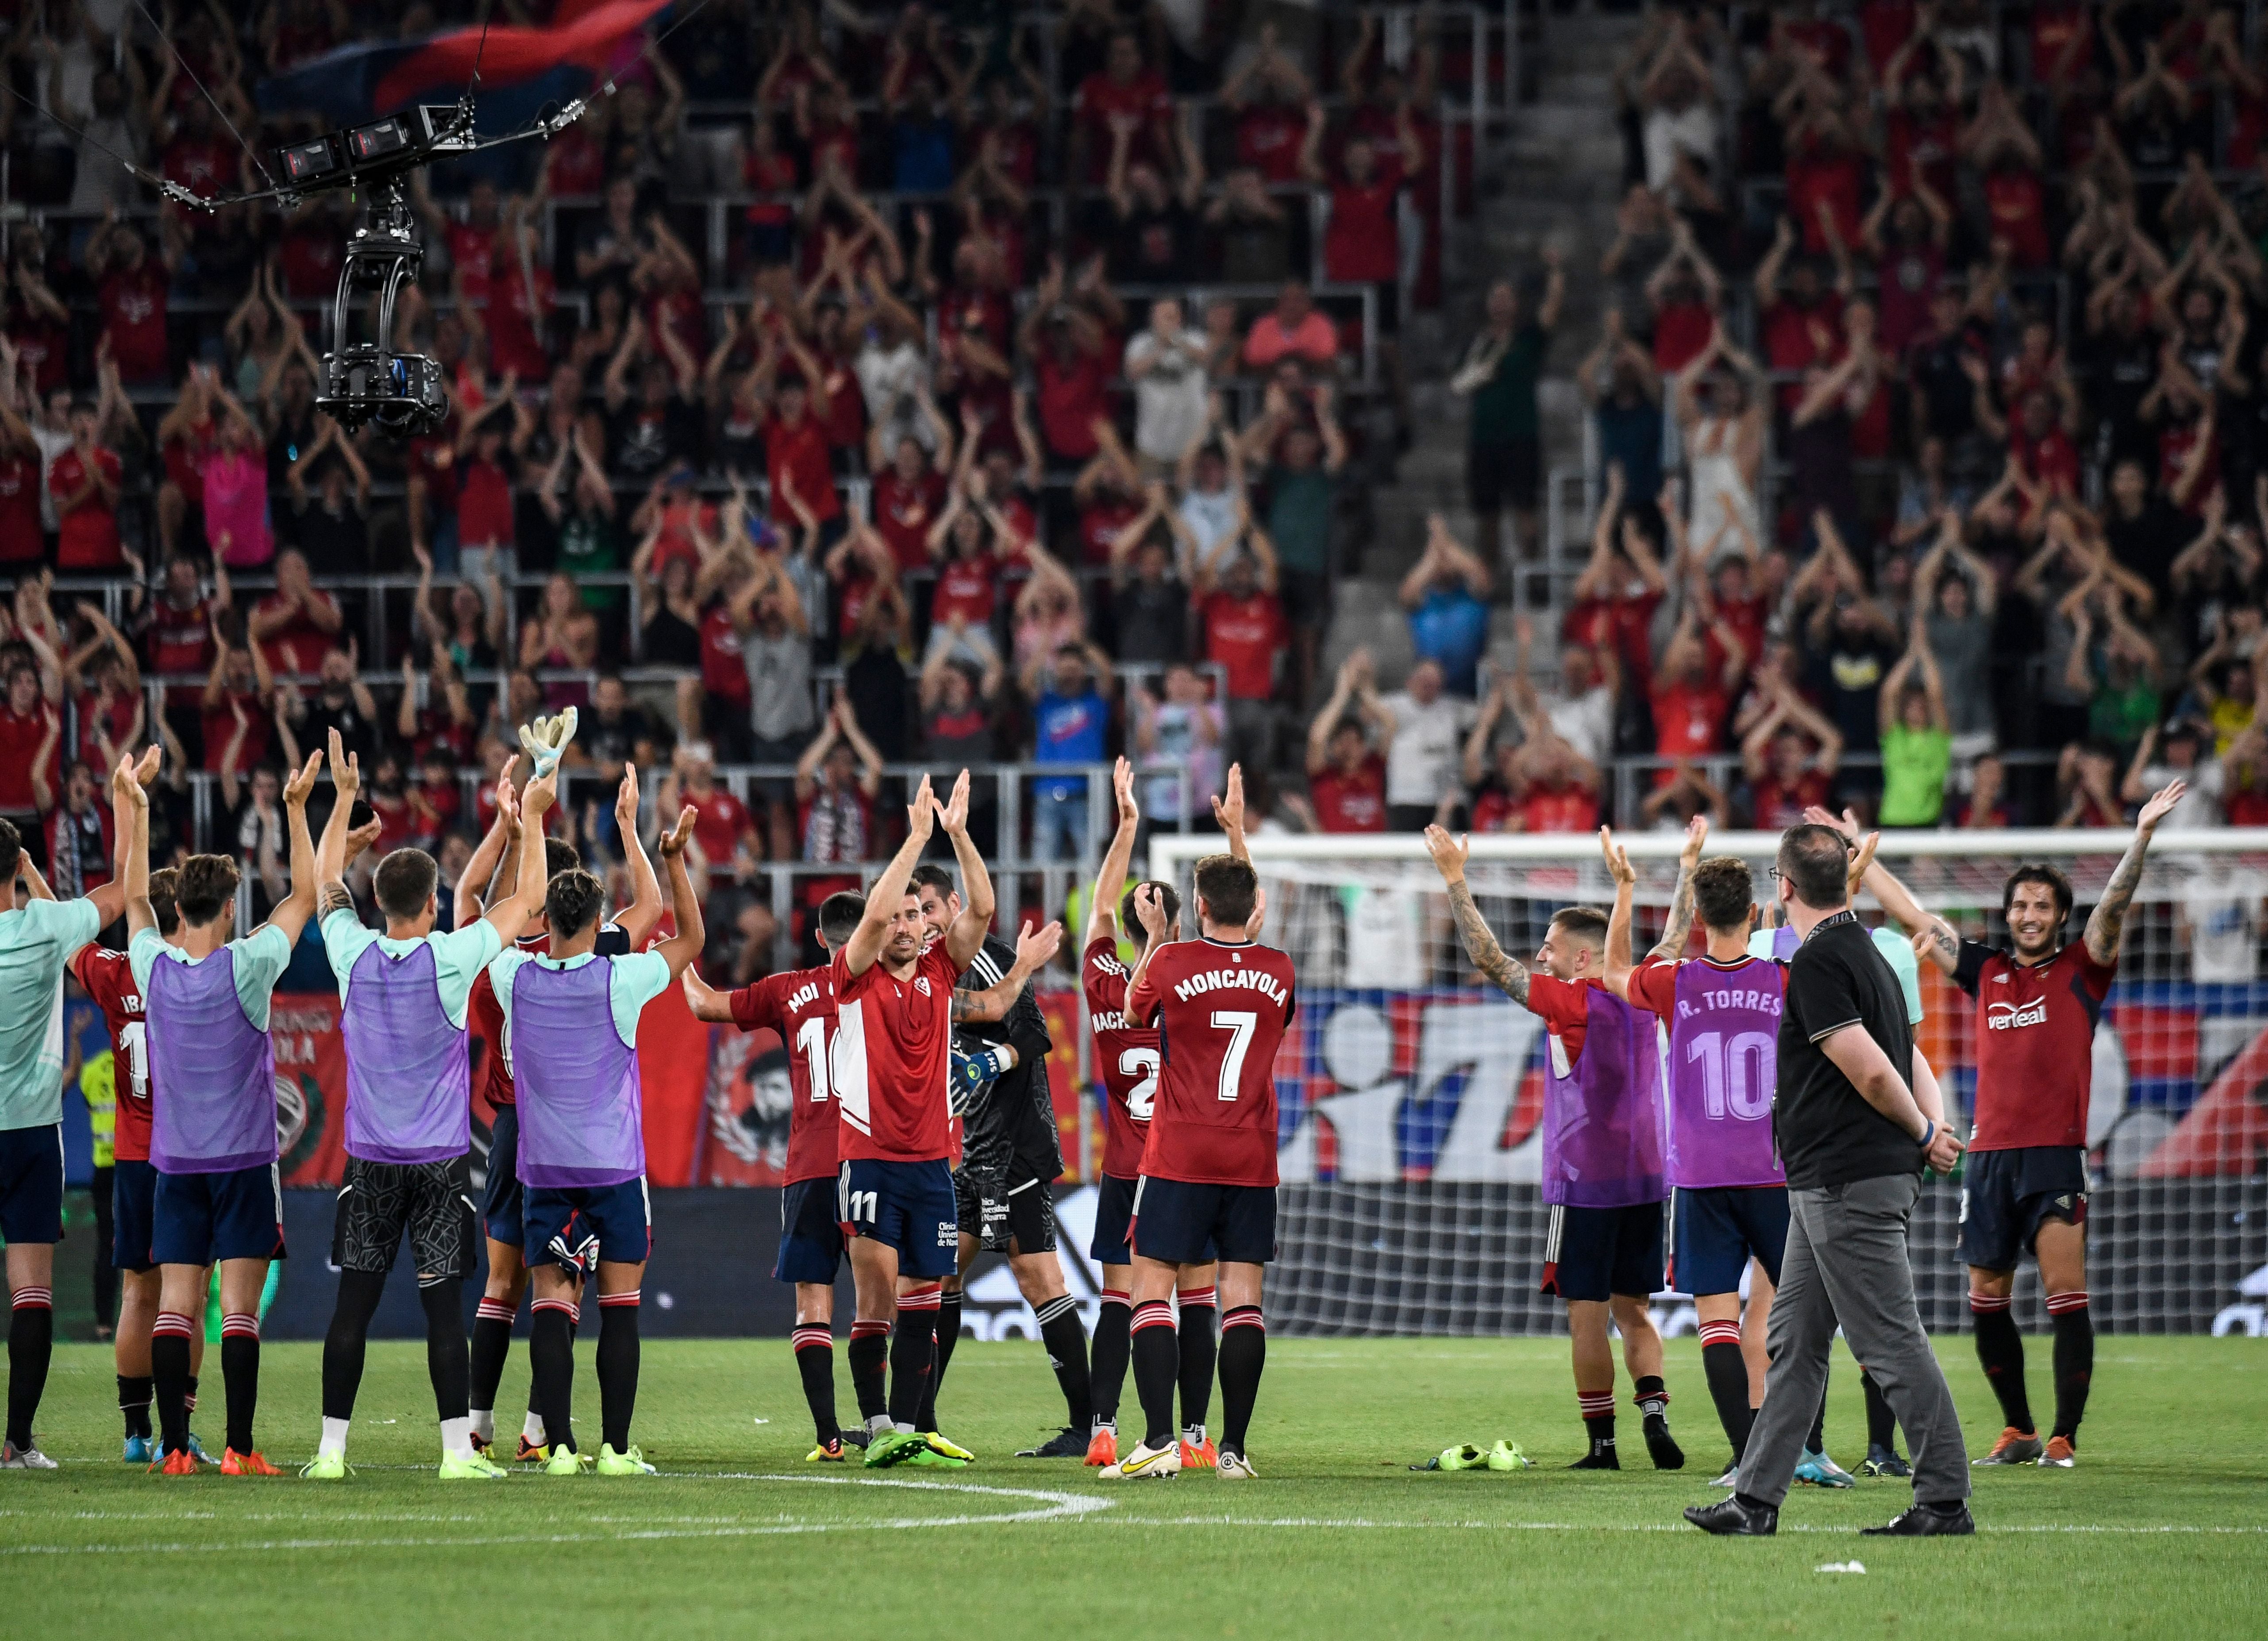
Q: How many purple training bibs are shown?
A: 6